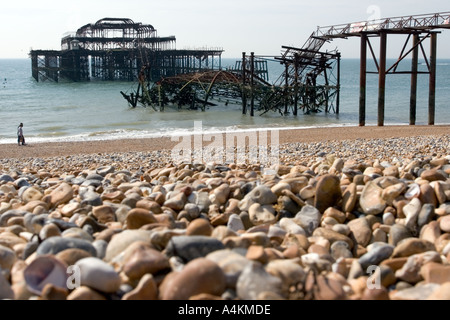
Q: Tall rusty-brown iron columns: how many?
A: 4